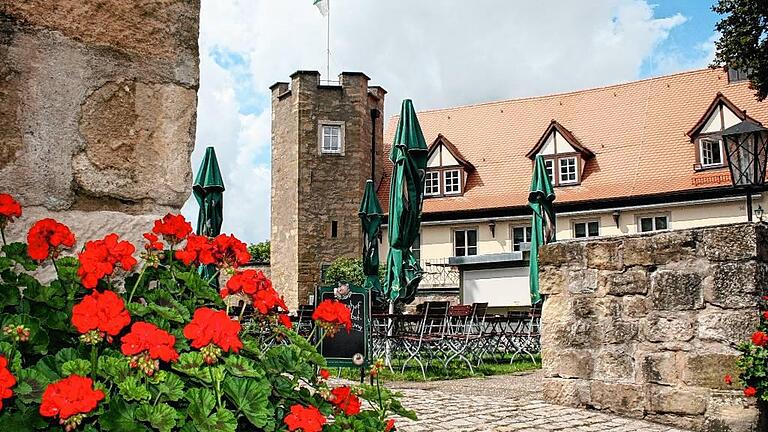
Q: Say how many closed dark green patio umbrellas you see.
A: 4